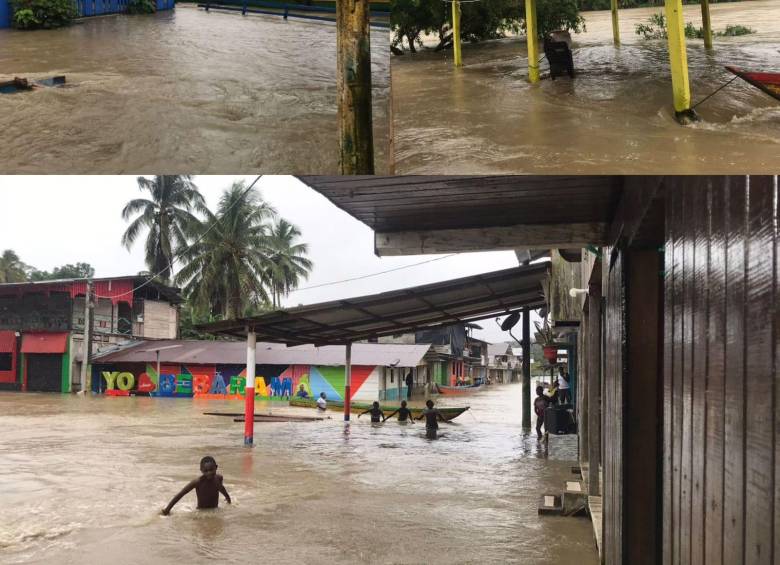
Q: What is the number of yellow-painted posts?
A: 5